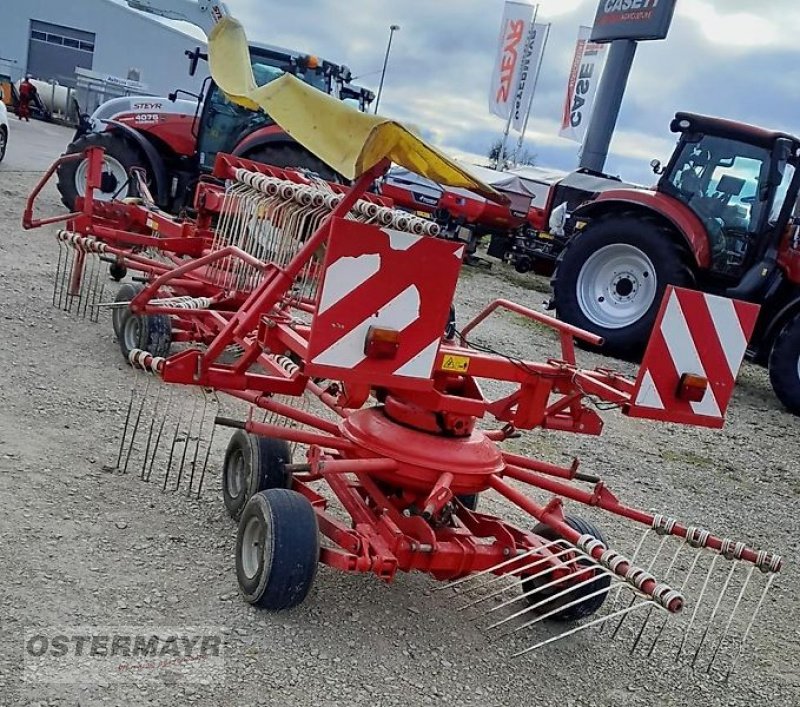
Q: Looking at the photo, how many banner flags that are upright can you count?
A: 3